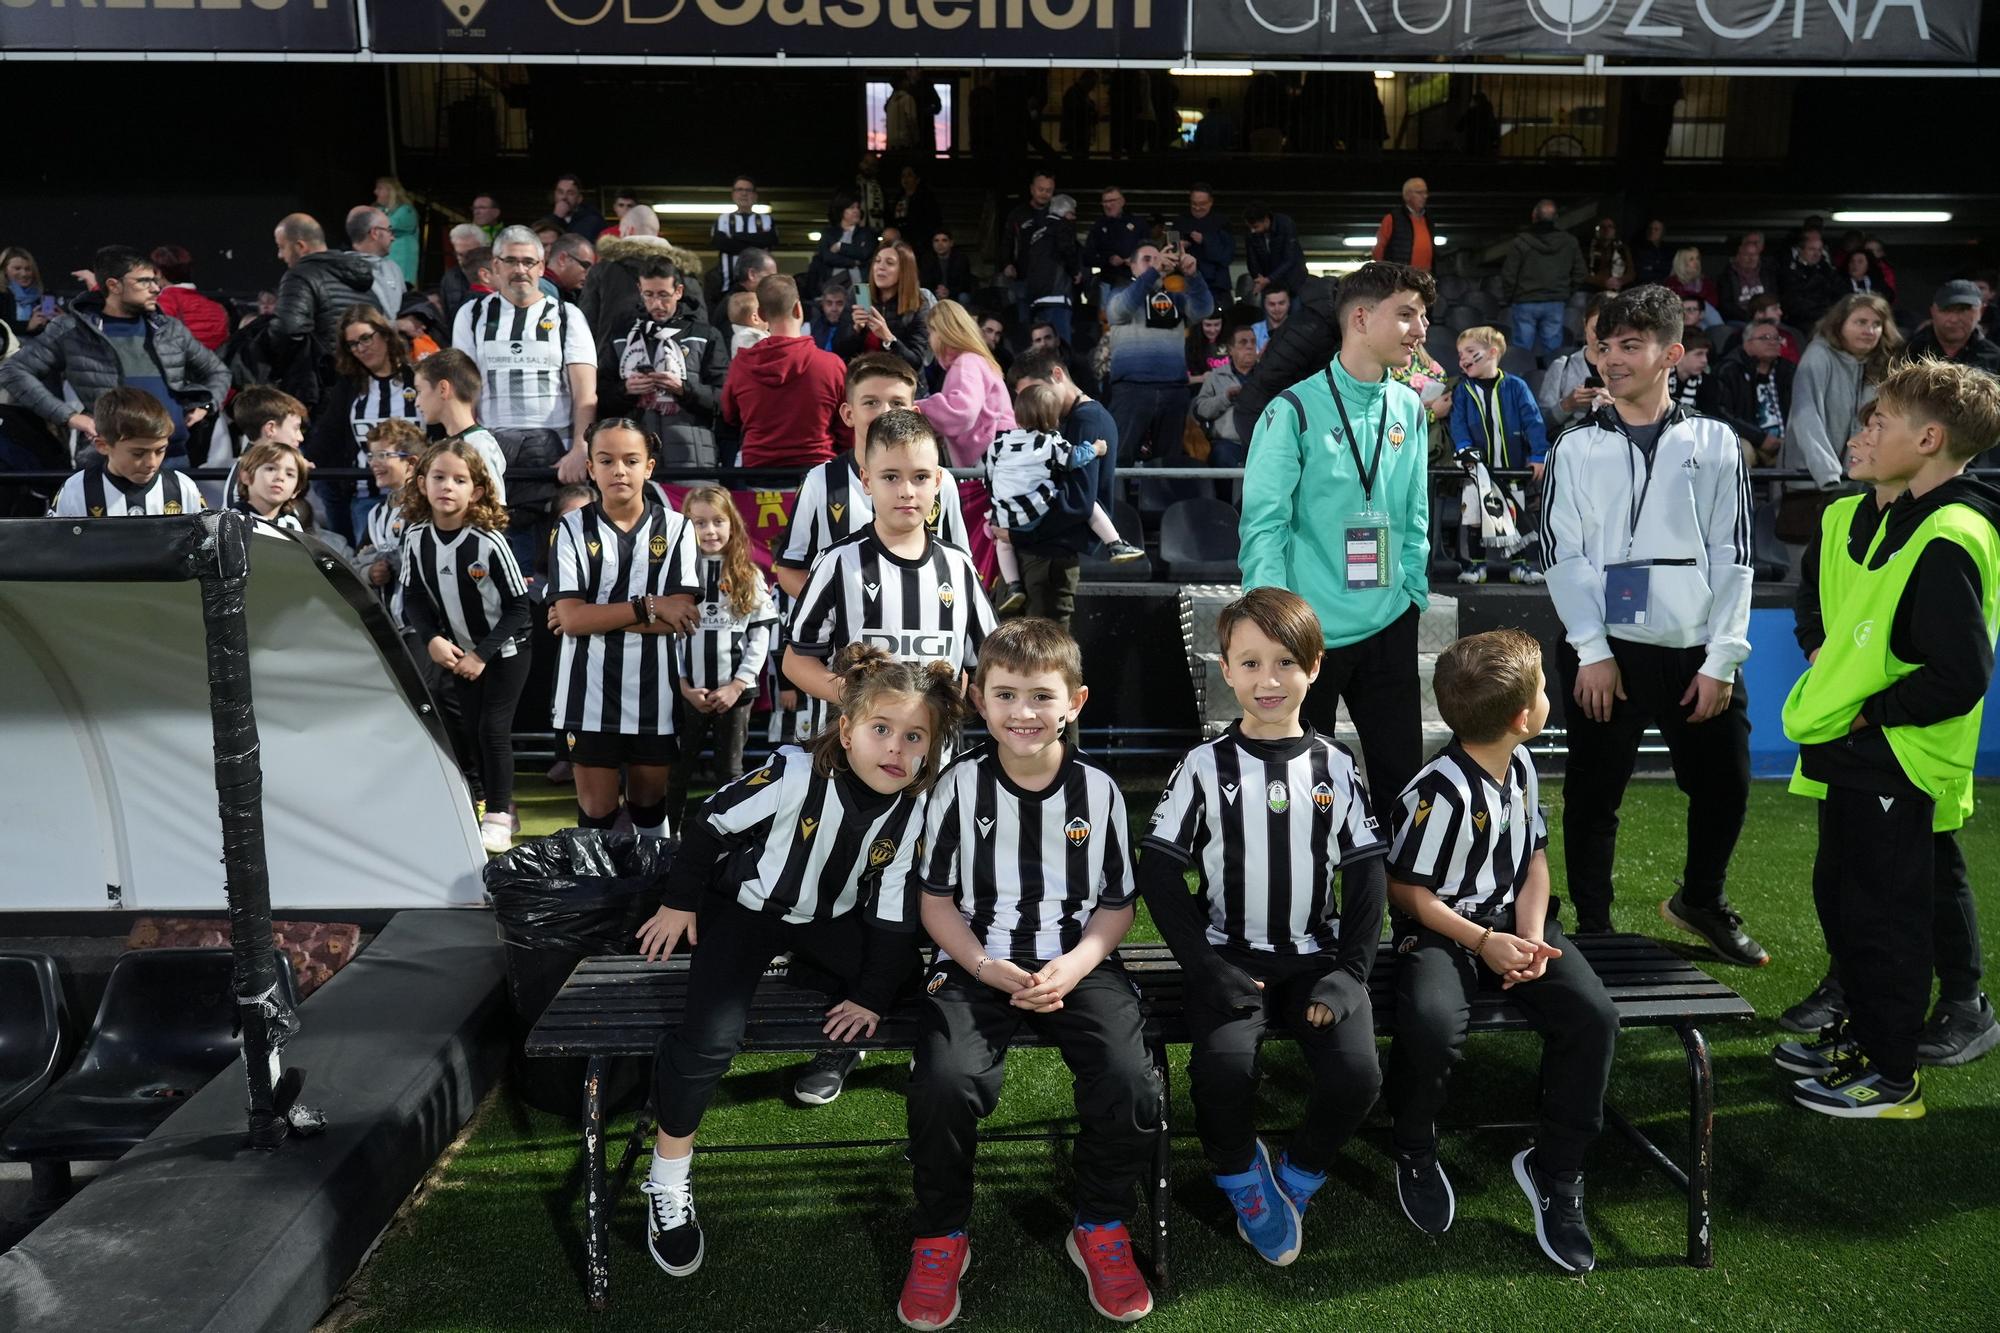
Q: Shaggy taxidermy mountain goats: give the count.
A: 0